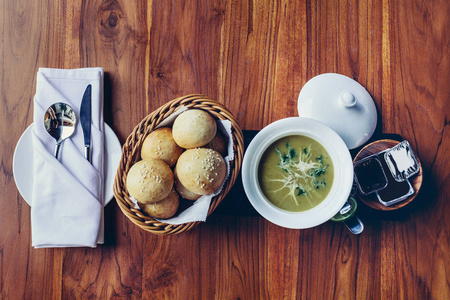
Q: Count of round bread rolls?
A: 7